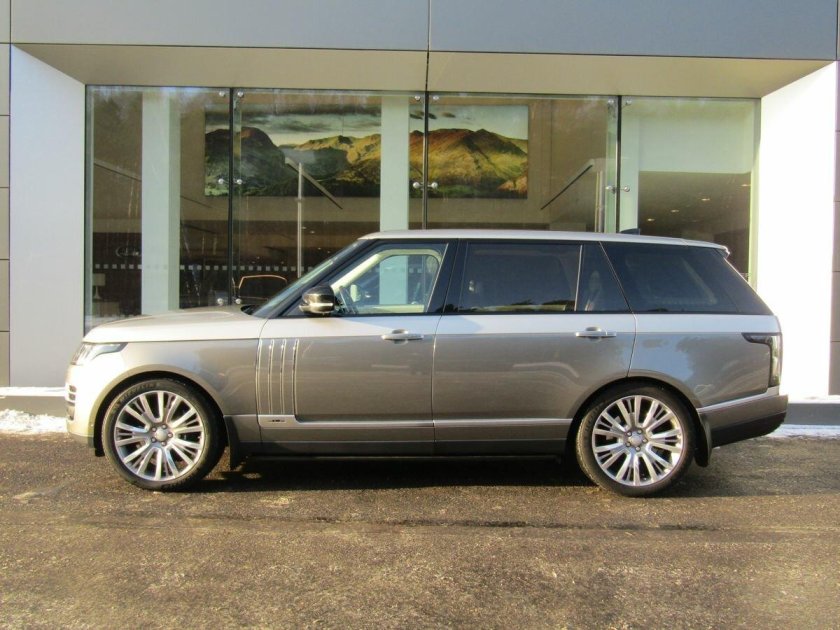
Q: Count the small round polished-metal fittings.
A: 14